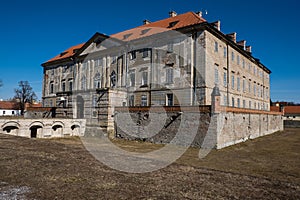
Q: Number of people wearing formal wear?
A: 0